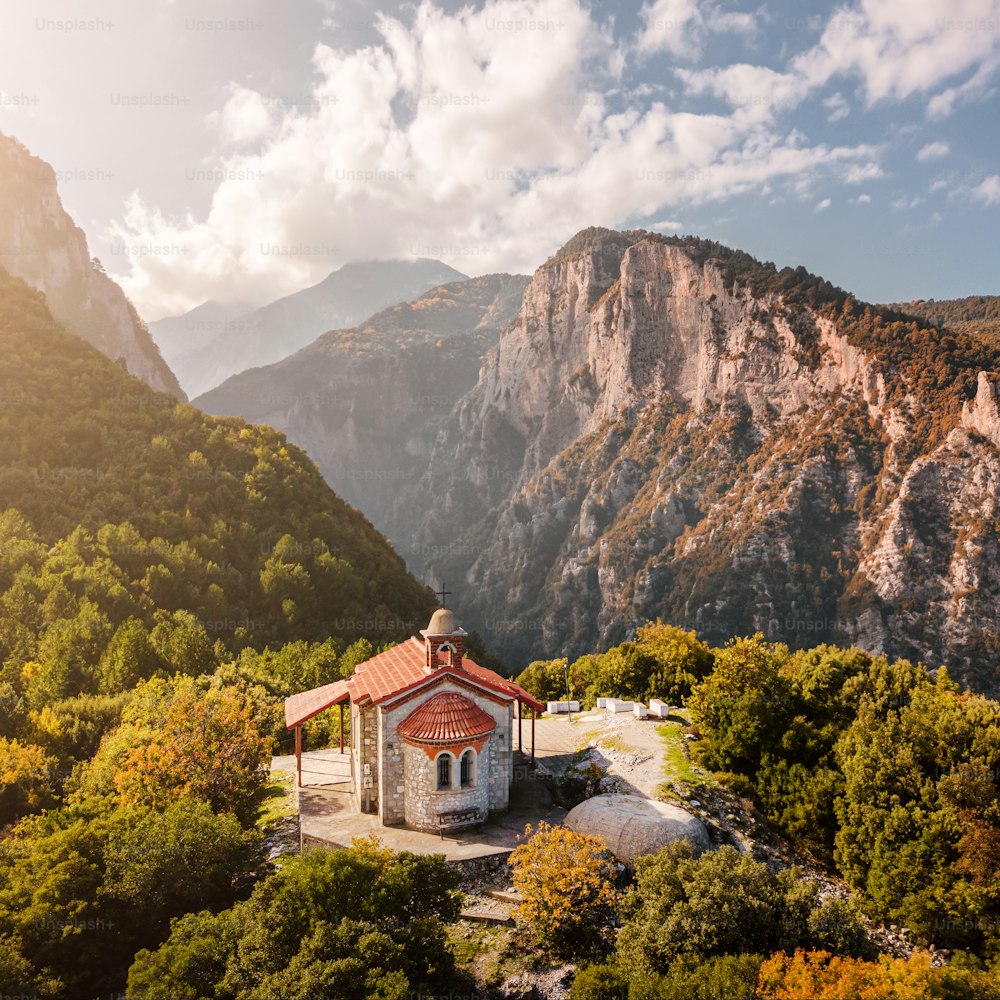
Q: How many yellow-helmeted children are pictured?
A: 0